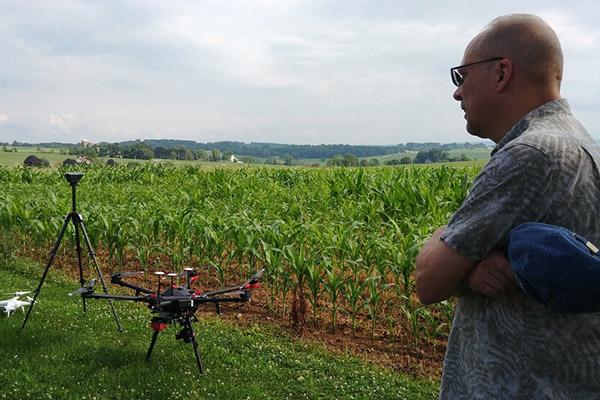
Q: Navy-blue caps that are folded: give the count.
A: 1